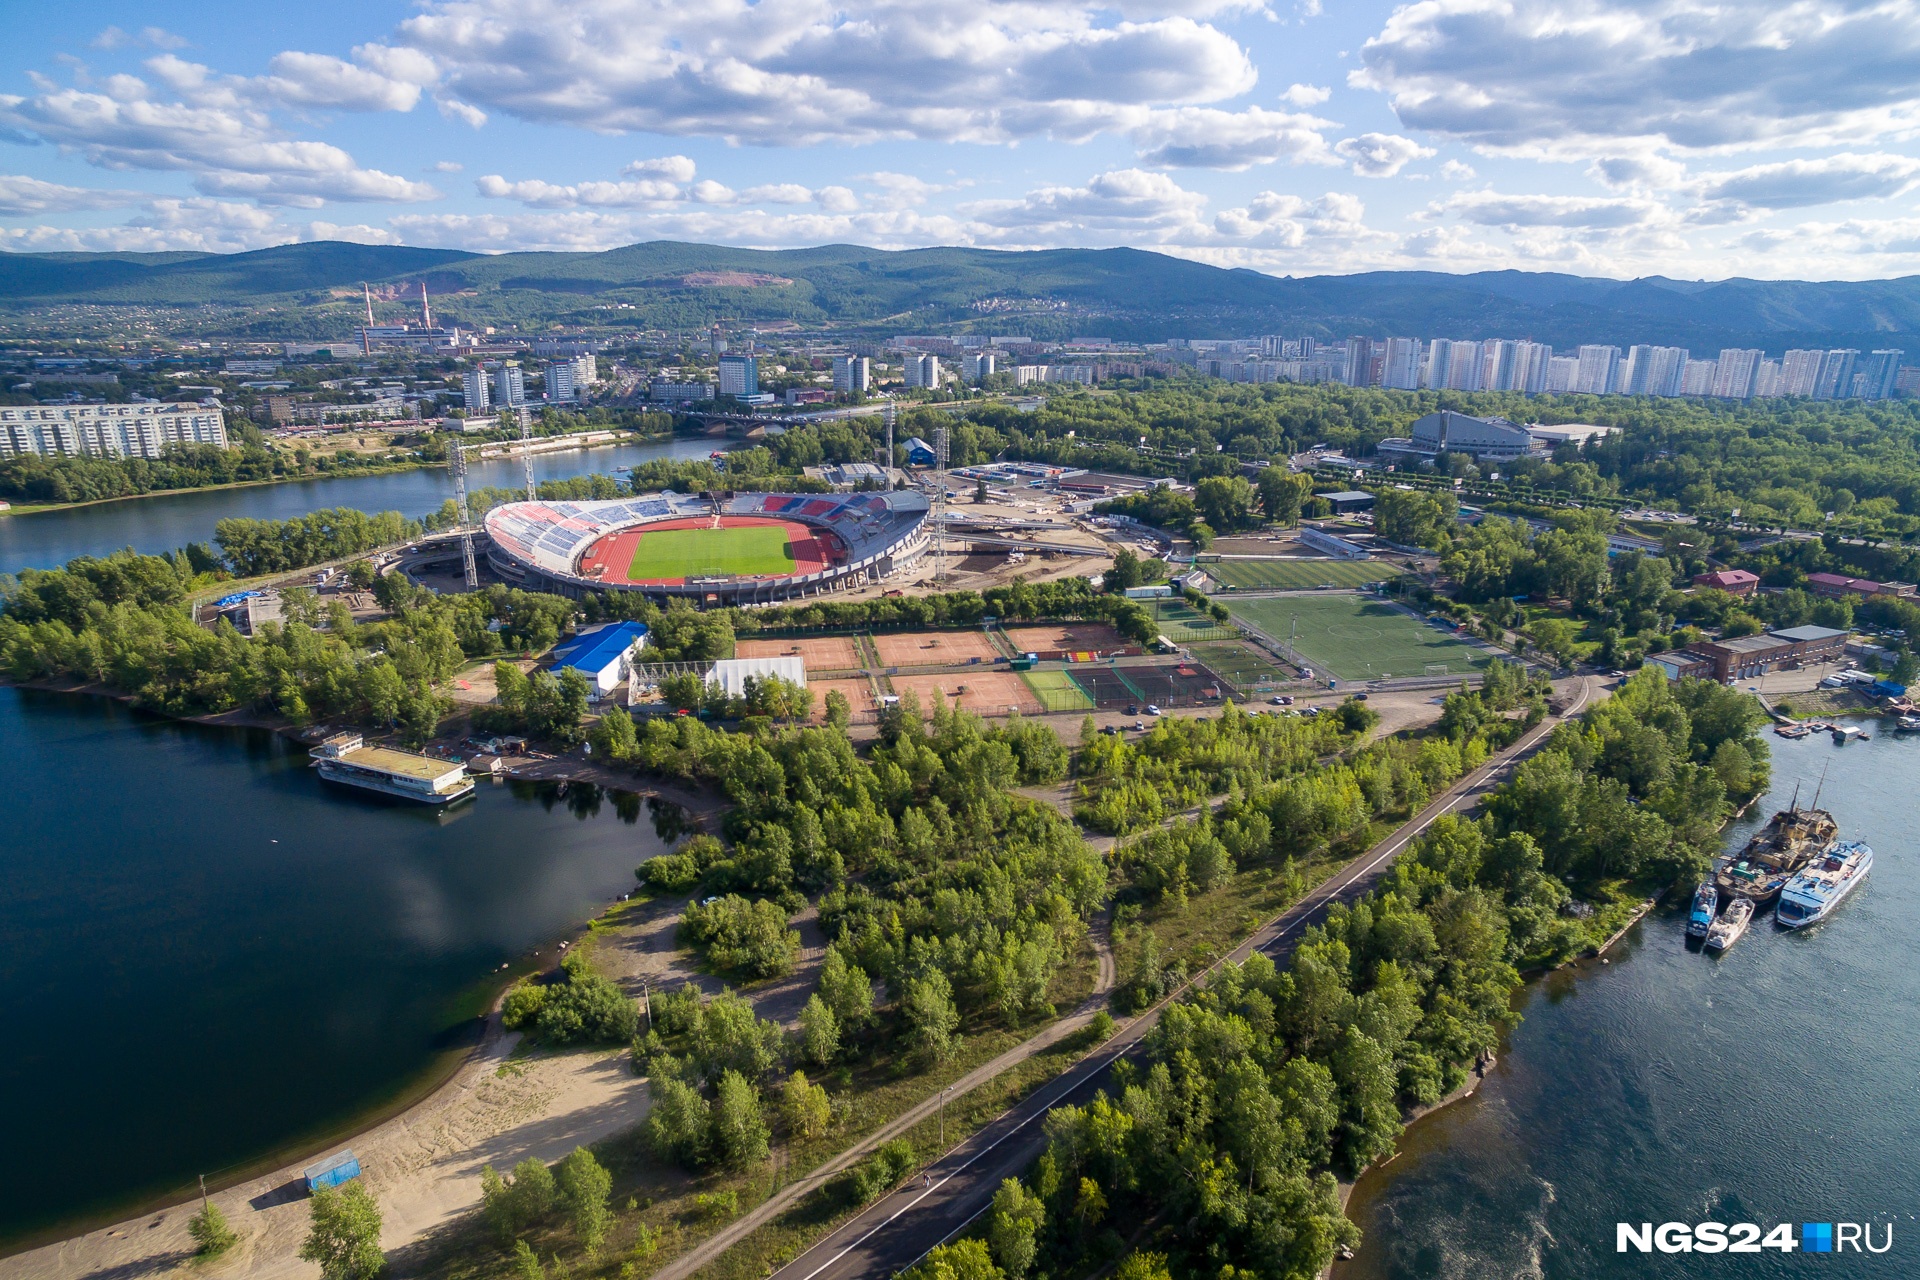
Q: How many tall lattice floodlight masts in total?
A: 4